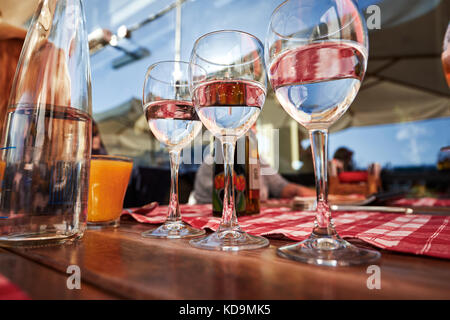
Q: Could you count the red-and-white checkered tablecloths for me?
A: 1